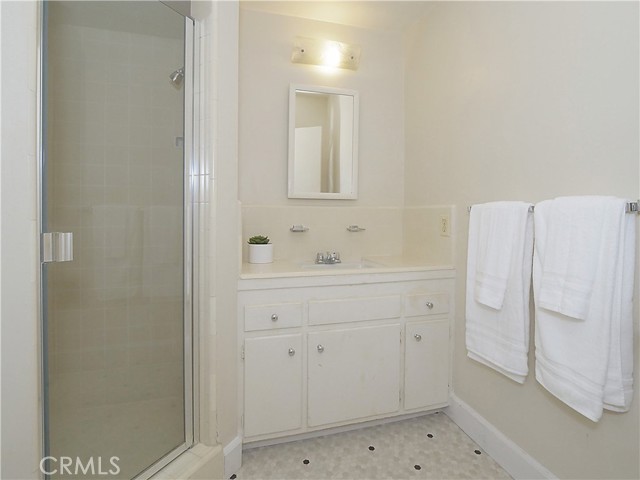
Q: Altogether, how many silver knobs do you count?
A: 5